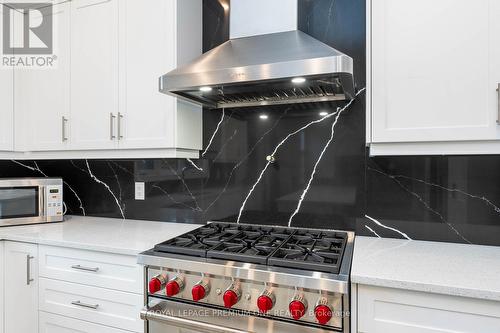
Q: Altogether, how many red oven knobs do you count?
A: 7